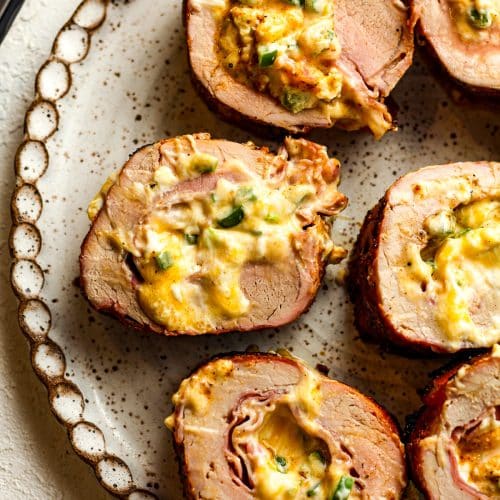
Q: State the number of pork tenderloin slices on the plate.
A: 6